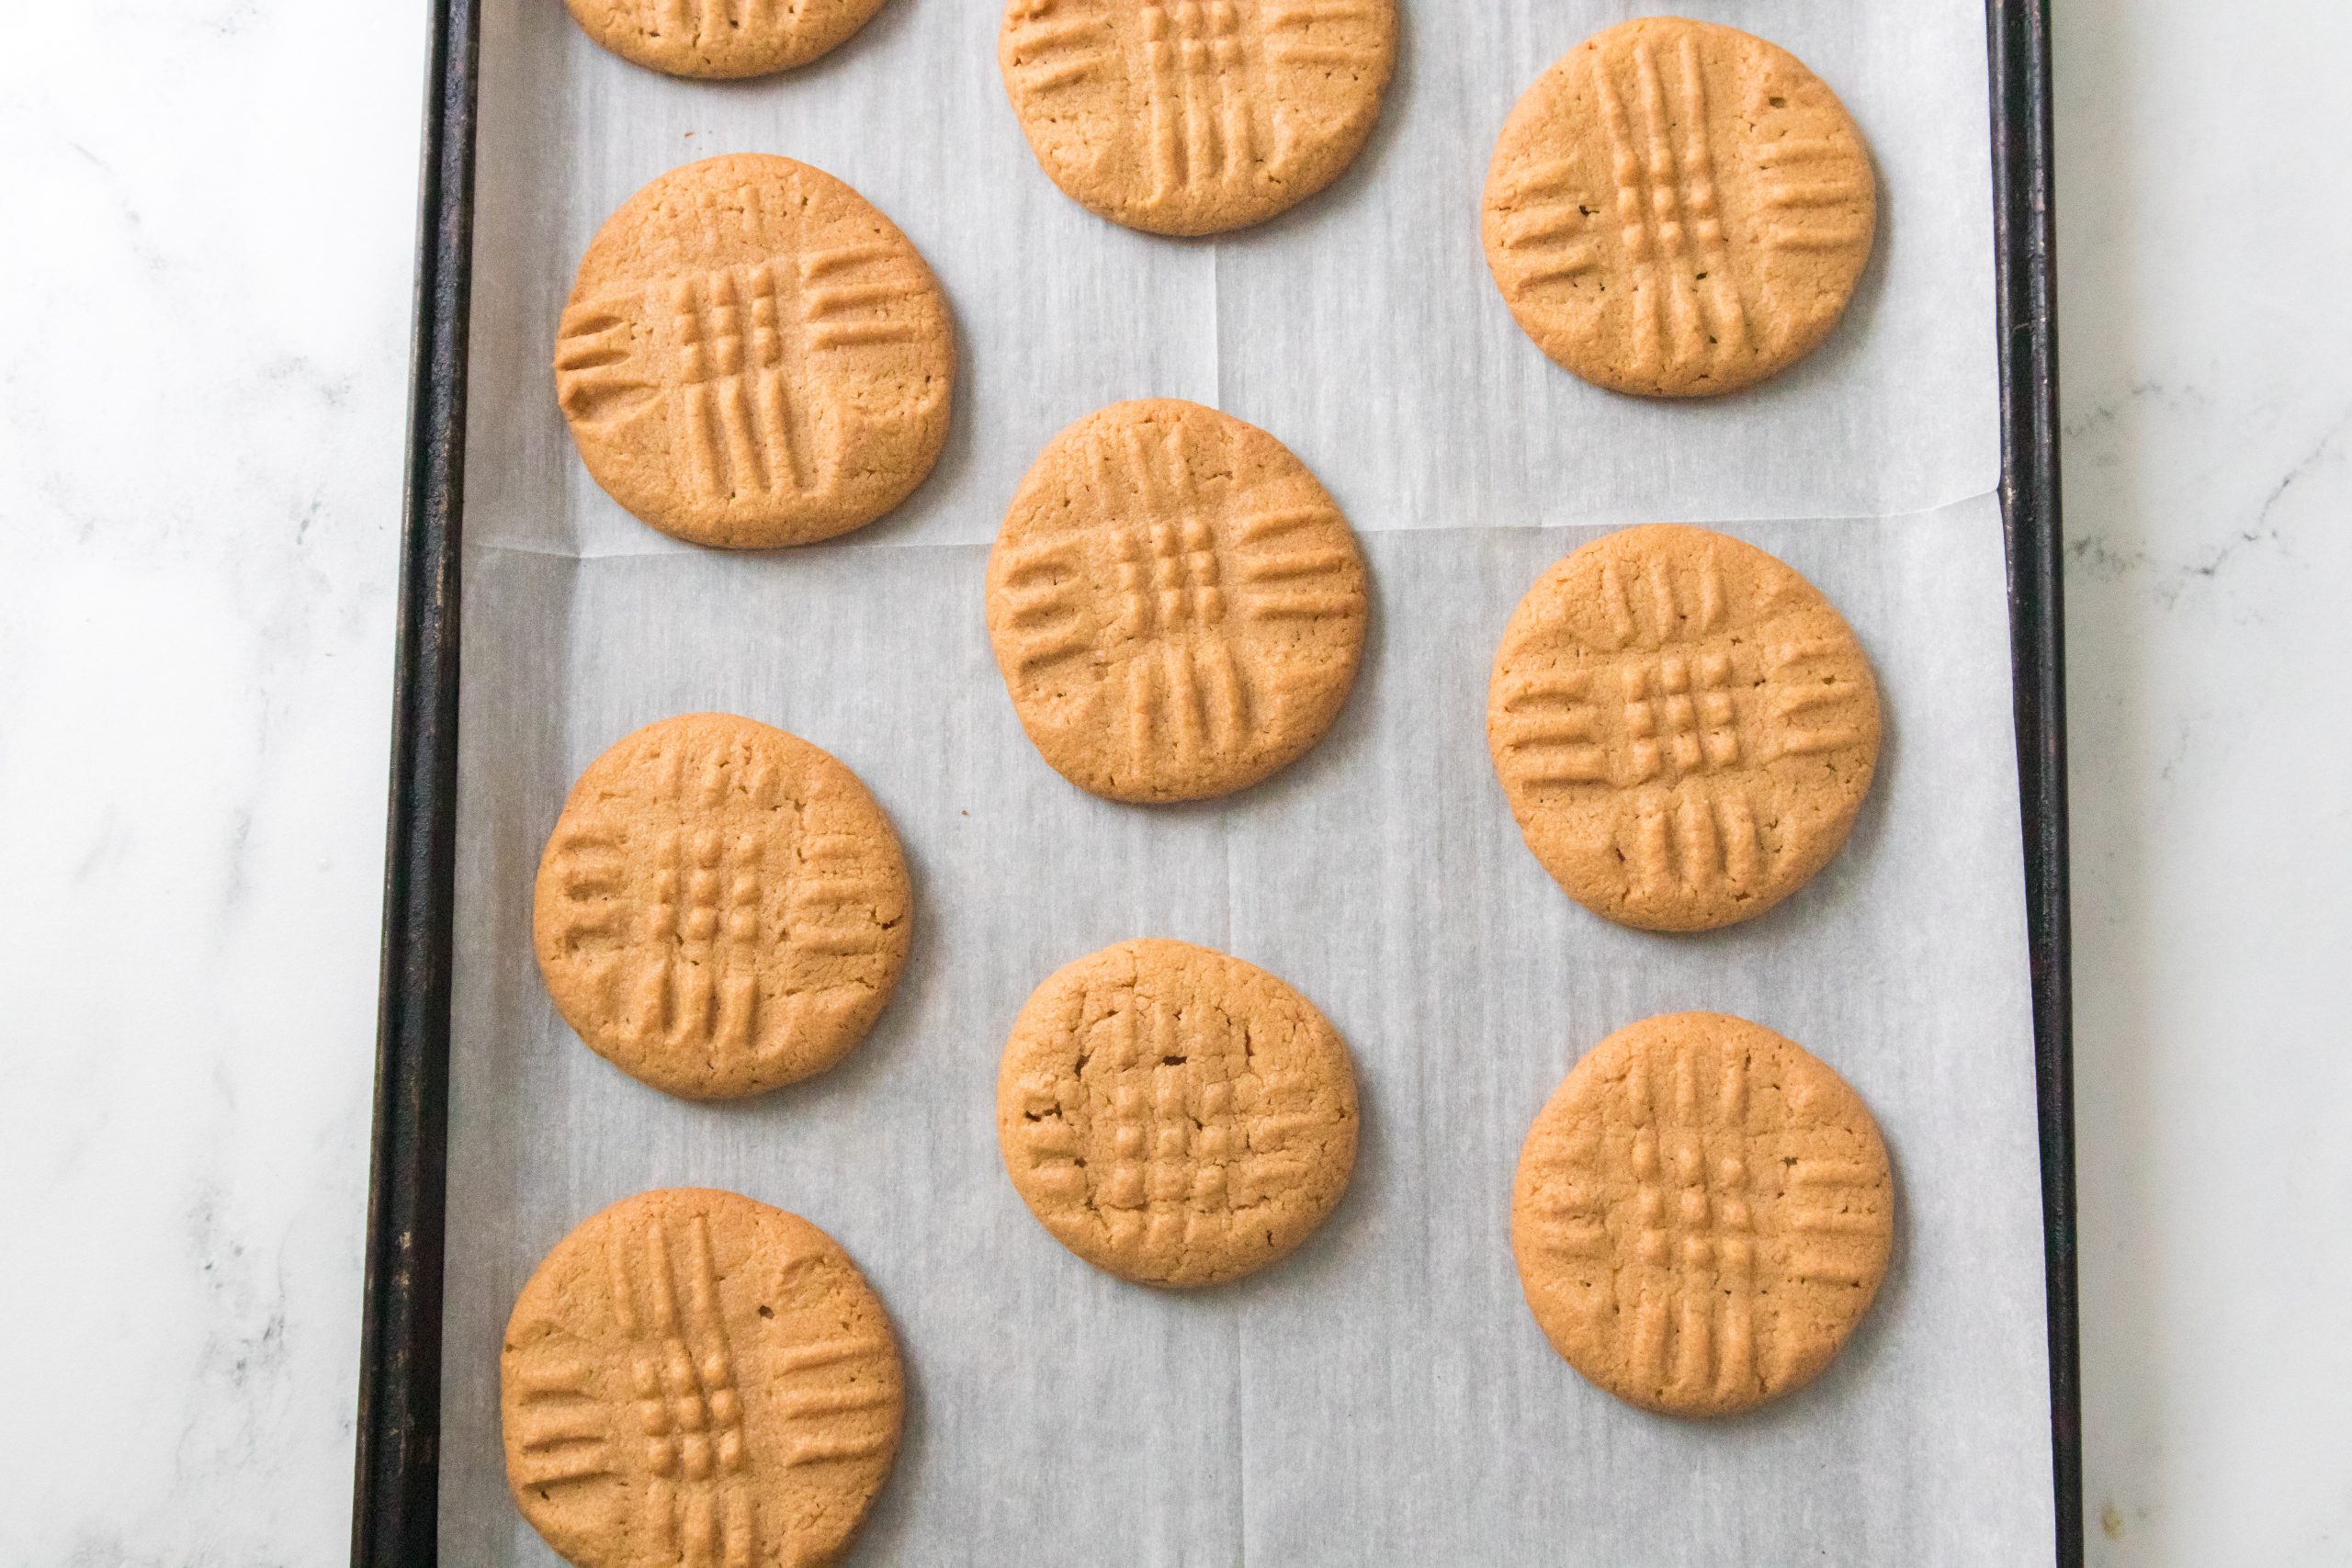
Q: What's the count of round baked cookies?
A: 10